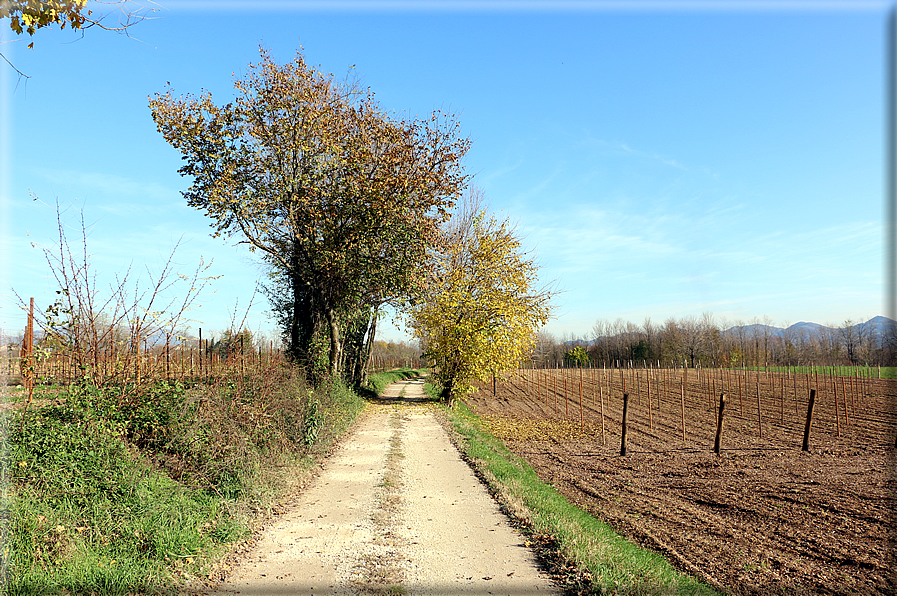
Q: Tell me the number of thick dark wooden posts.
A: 3